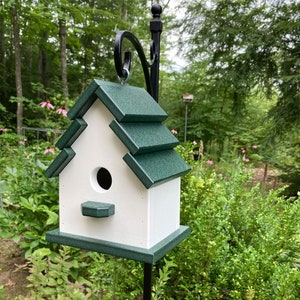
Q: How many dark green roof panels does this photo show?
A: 6